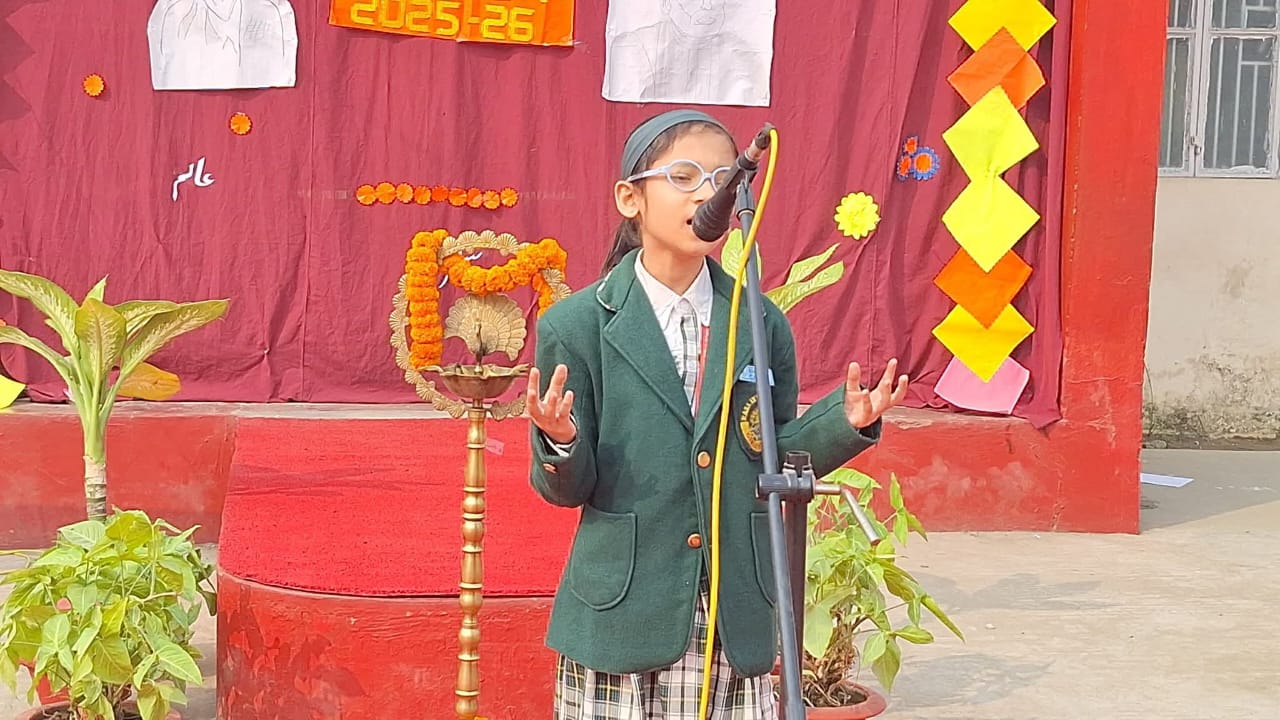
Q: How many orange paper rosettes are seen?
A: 11